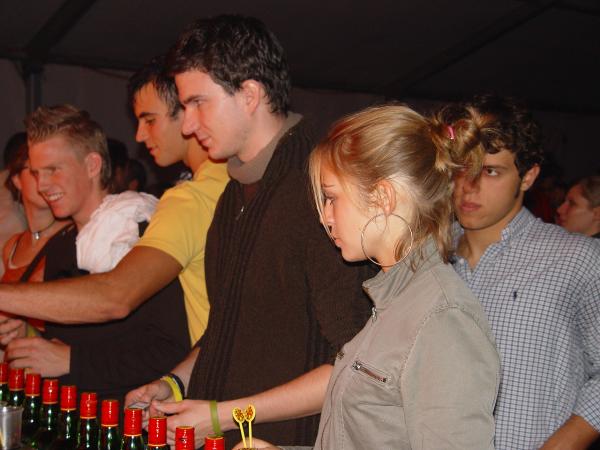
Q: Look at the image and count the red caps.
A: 11